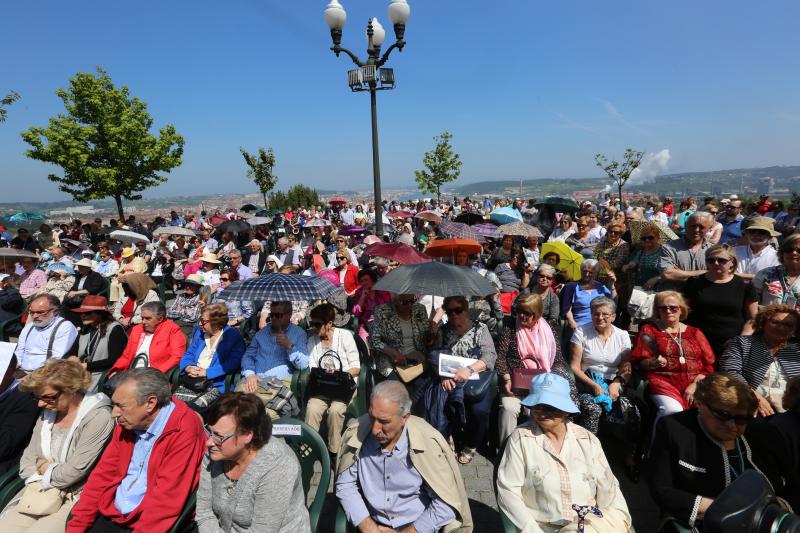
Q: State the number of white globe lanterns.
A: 3